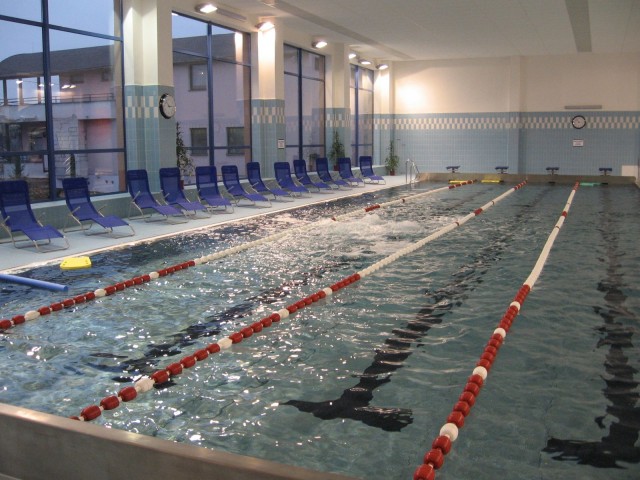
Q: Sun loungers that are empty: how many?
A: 12